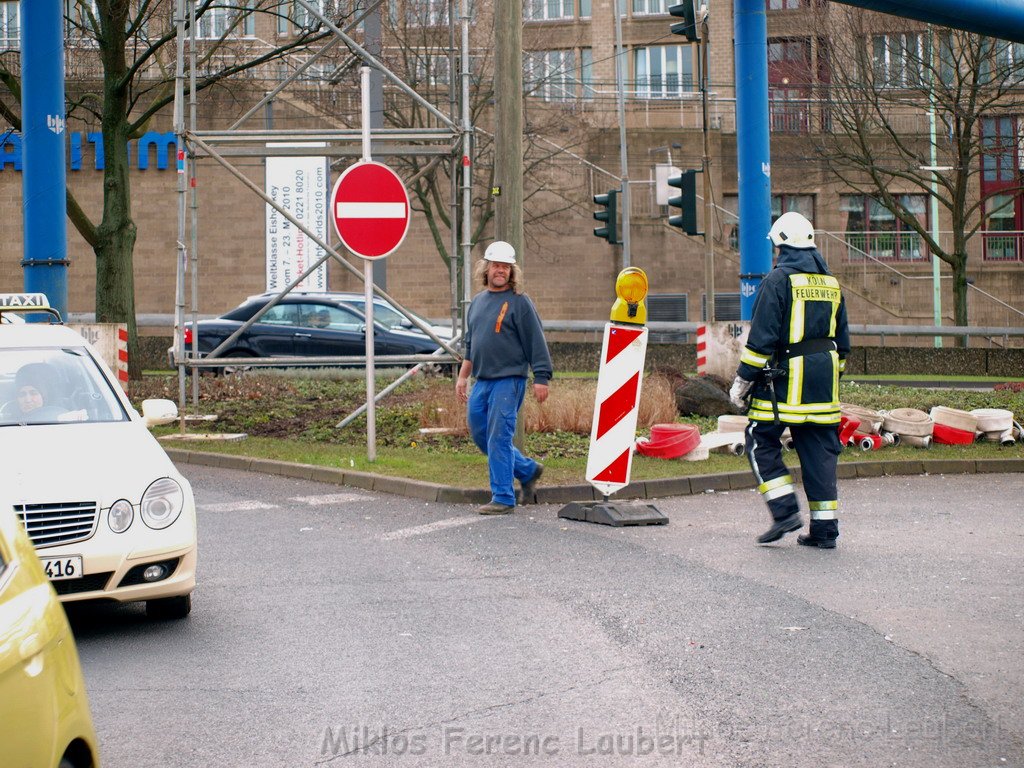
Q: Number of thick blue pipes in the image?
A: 3